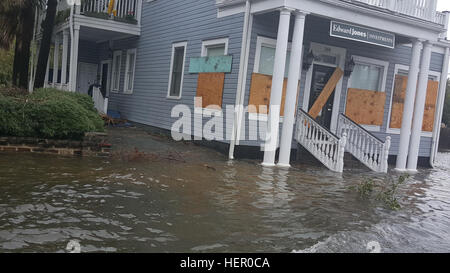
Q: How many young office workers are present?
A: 0